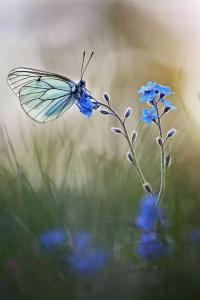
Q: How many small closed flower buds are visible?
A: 10